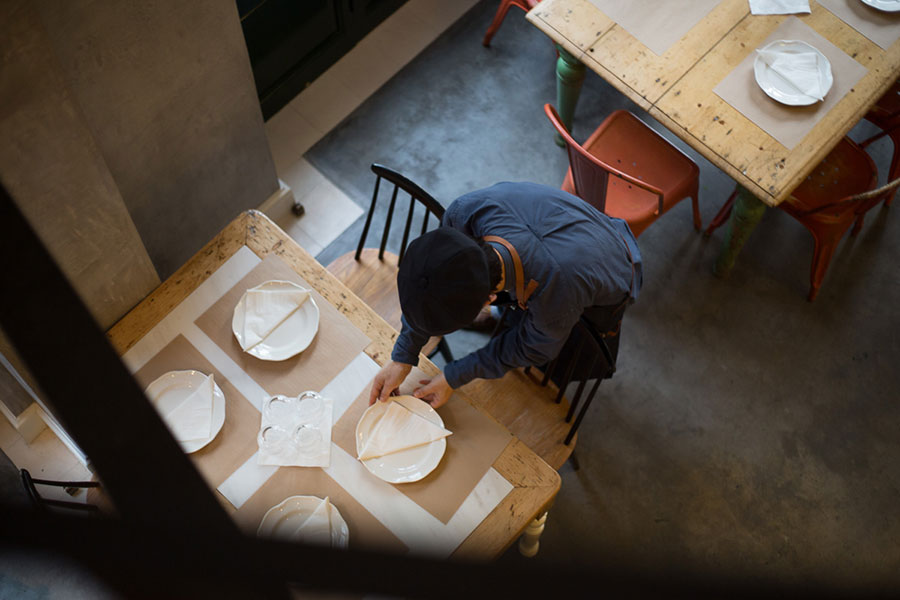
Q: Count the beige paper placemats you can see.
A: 7